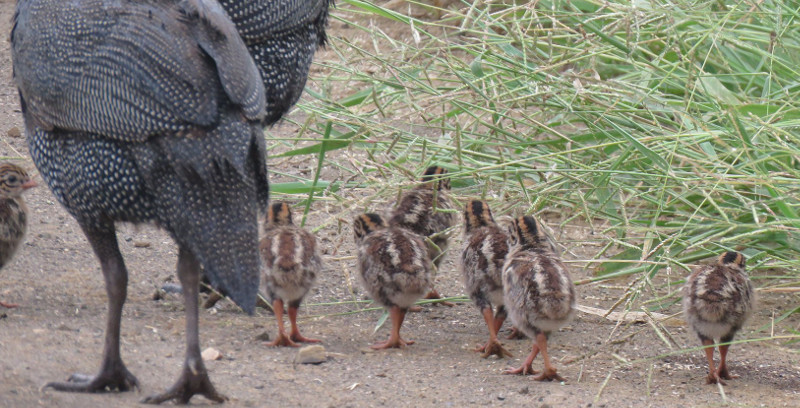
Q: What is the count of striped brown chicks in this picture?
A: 7